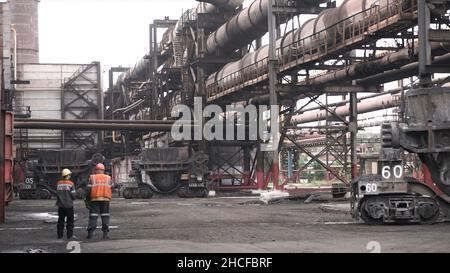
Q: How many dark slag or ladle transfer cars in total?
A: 3